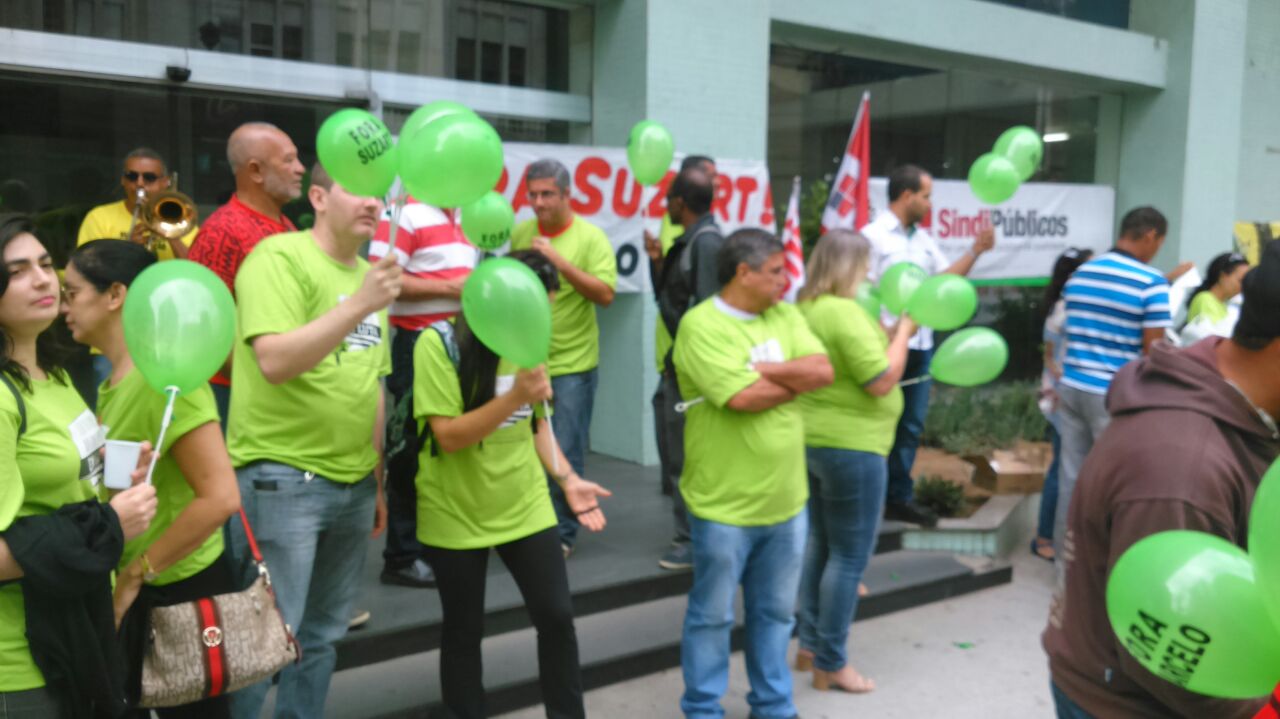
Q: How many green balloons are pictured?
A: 15